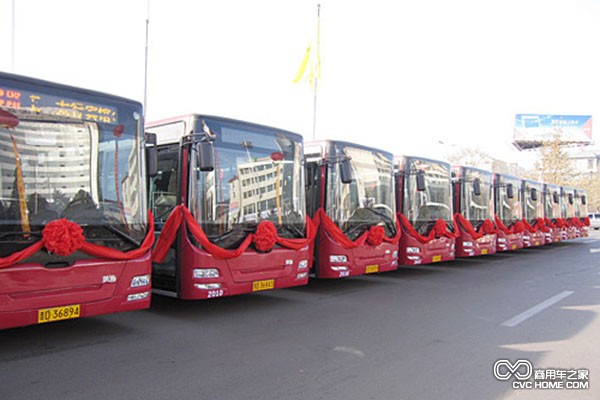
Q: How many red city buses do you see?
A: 10